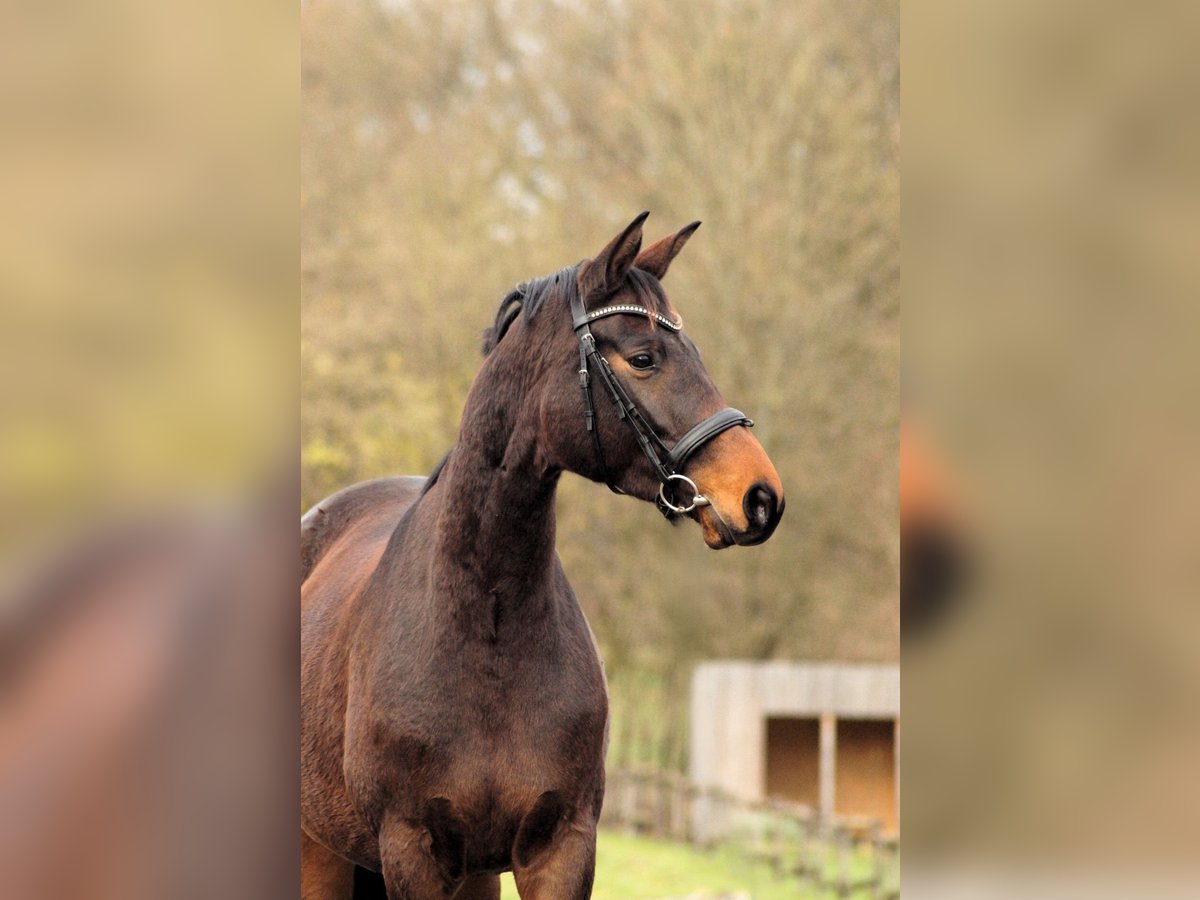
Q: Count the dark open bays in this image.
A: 2